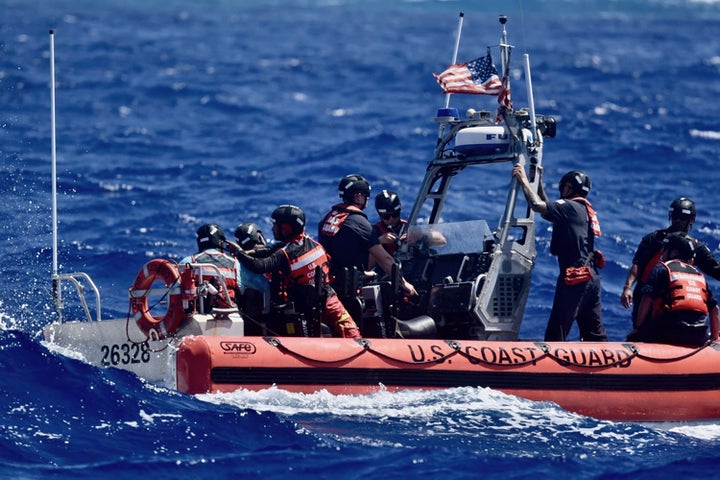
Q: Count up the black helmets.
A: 8